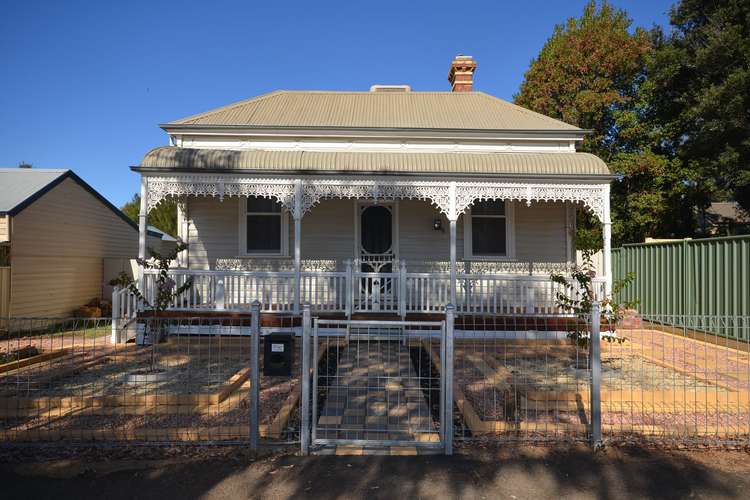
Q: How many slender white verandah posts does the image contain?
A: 4